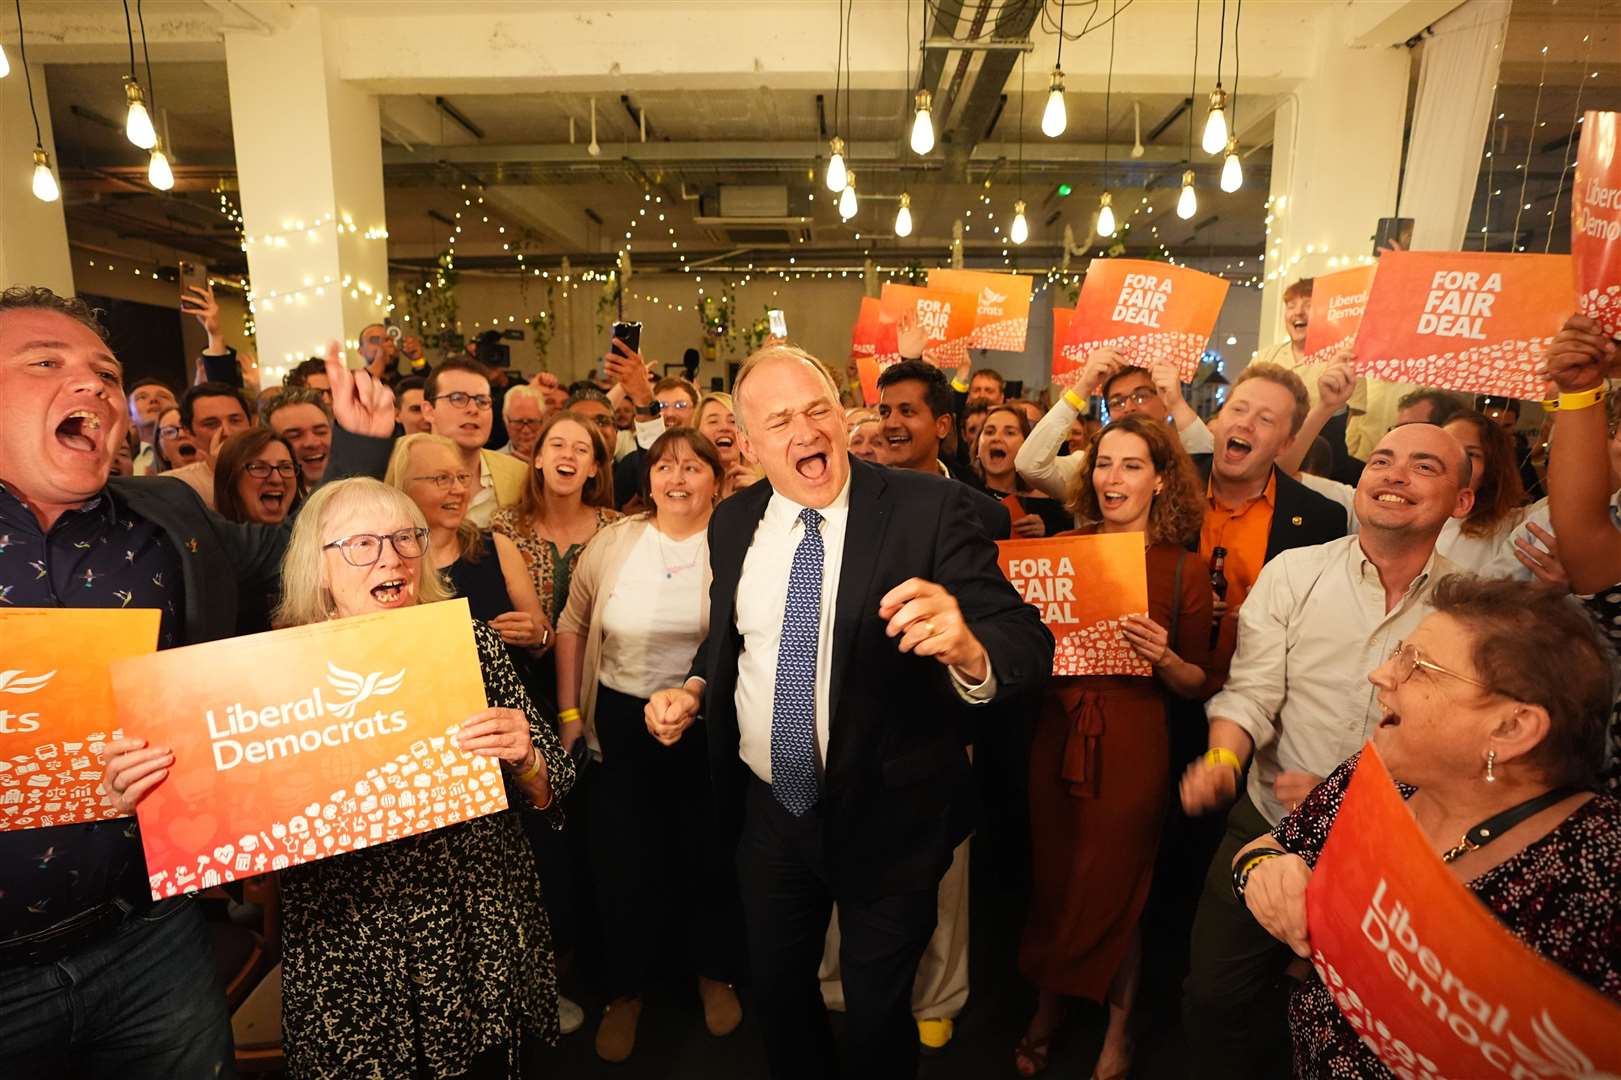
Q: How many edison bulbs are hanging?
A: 14